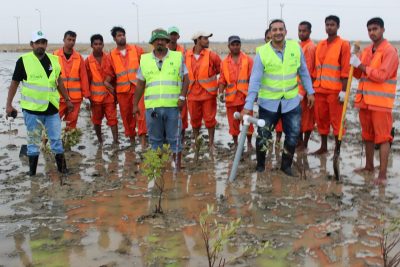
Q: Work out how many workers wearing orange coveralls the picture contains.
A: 10